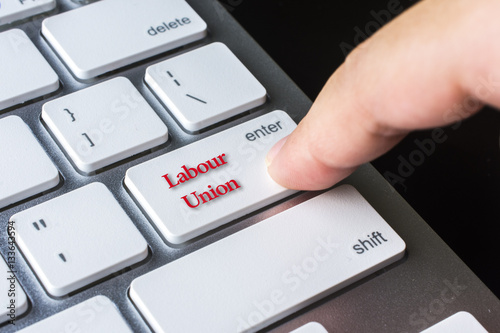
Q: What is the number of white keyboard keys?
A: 13